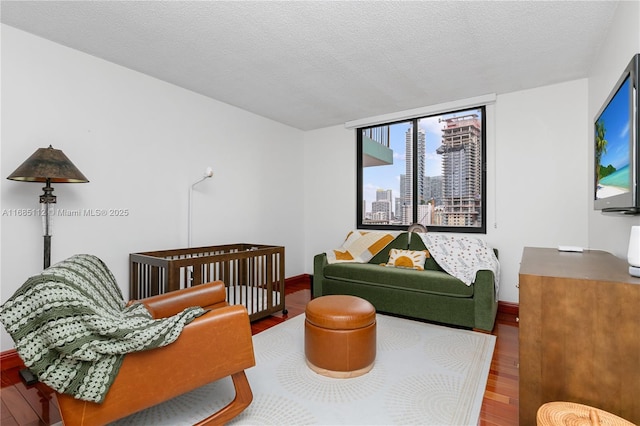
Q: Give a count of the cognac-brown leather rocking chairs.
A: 1